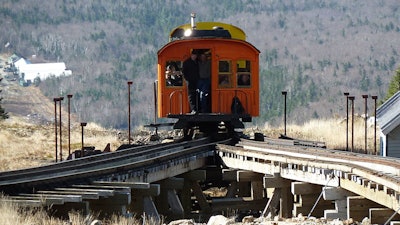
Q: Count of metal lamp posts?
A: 10